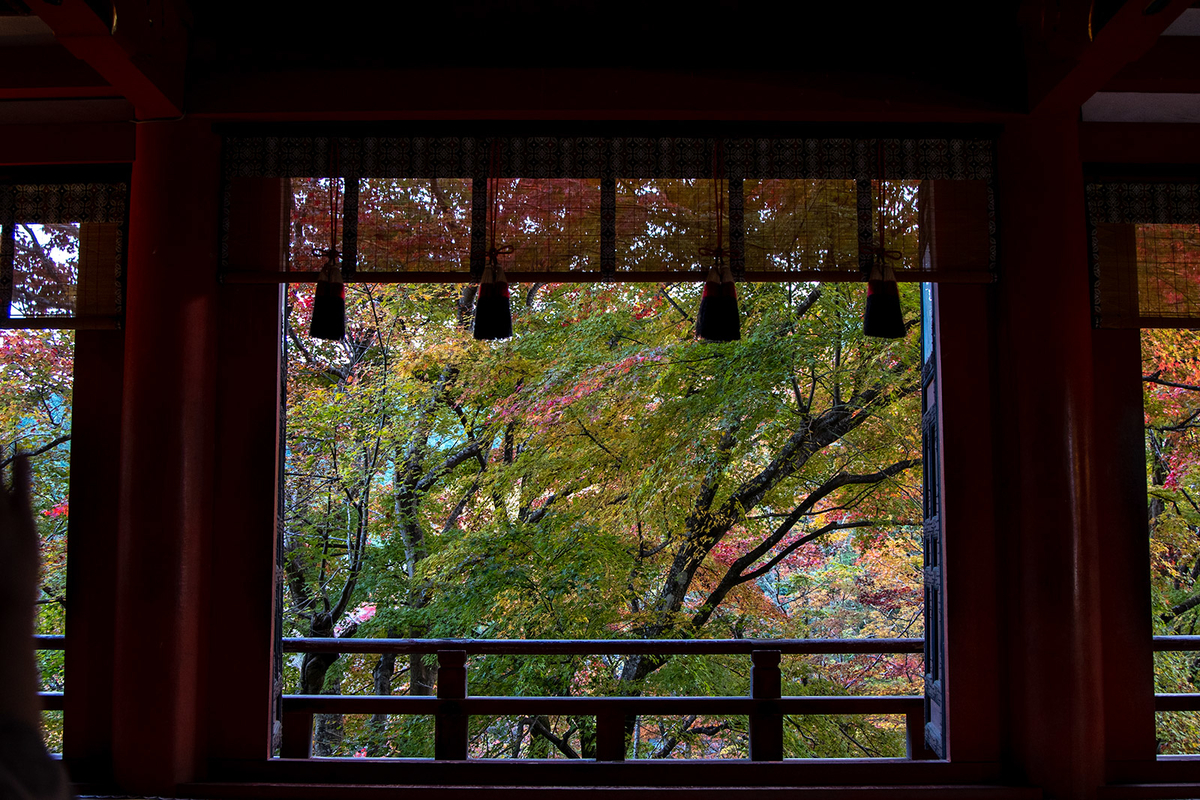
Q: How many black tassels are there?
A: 4